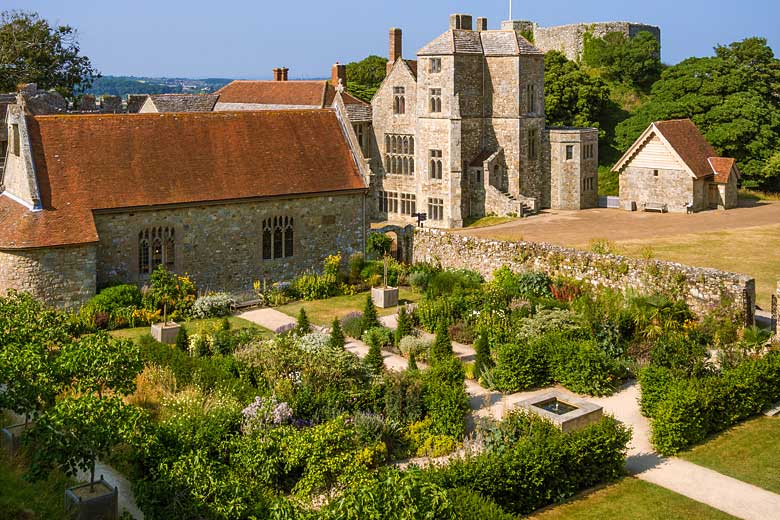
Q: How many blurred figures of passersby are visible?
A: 0